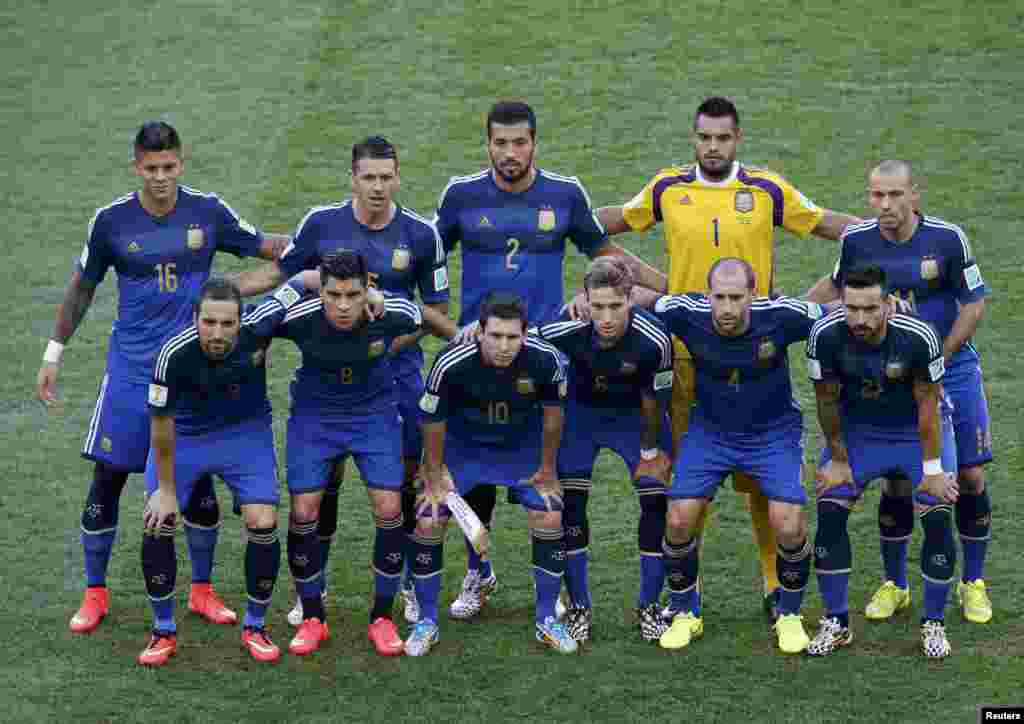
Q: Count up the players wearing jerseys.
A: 11